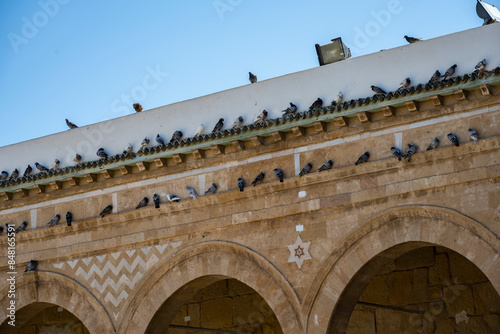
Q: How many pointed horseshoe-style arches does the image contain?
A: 3